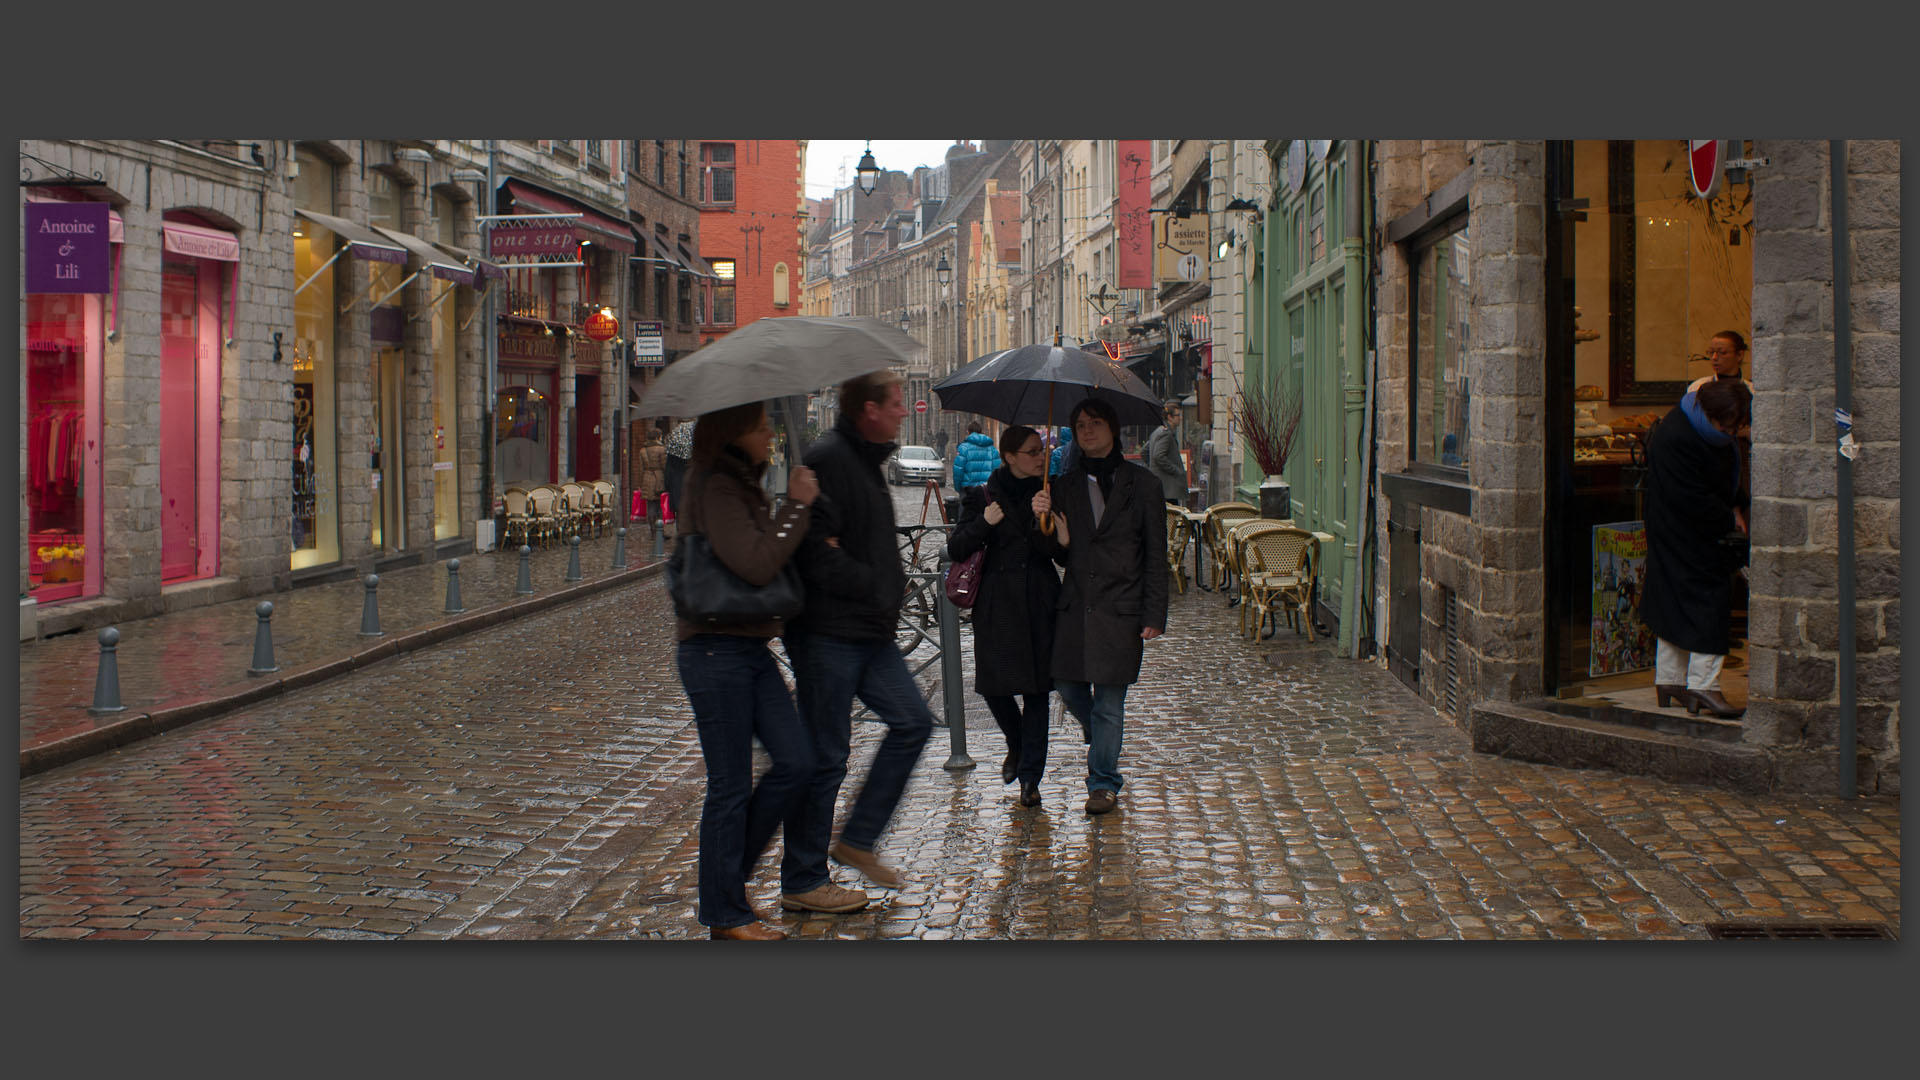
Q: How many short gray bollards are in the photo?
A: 8